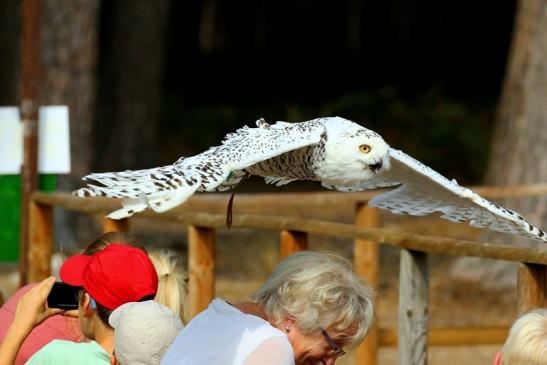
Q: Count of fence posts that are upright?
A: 7